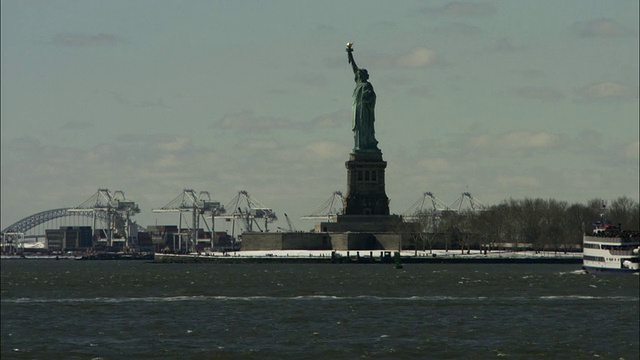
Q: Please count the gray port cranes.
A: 6